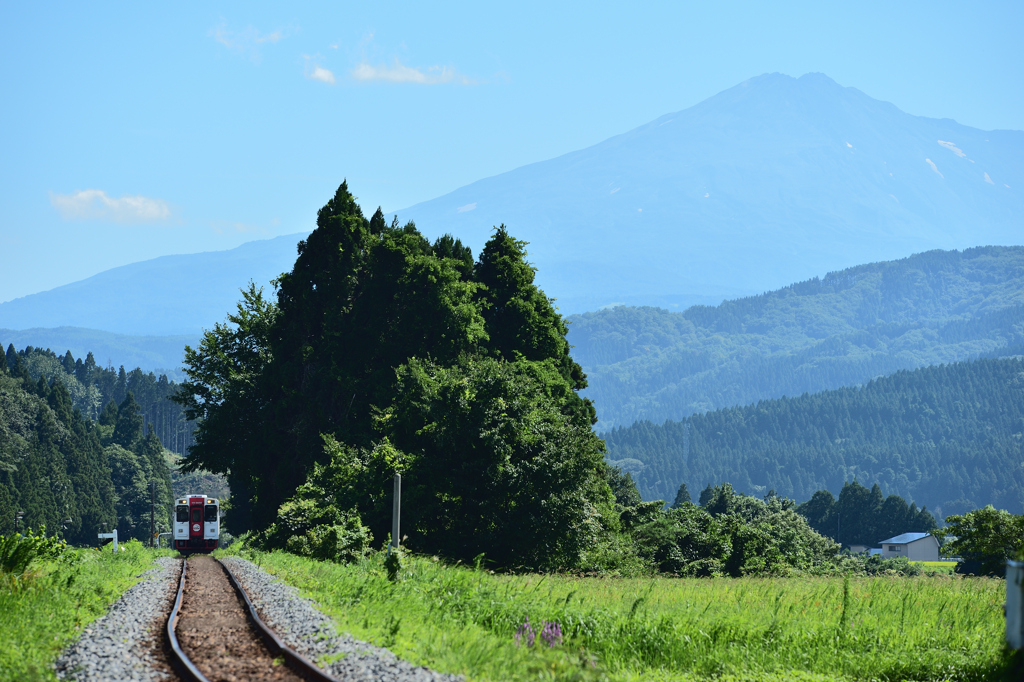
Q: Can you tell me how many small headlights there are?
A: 2